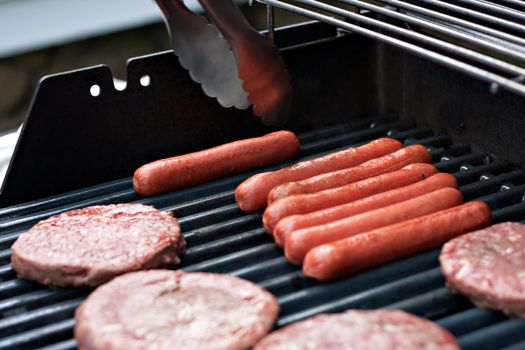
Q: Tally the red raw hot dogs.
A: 7